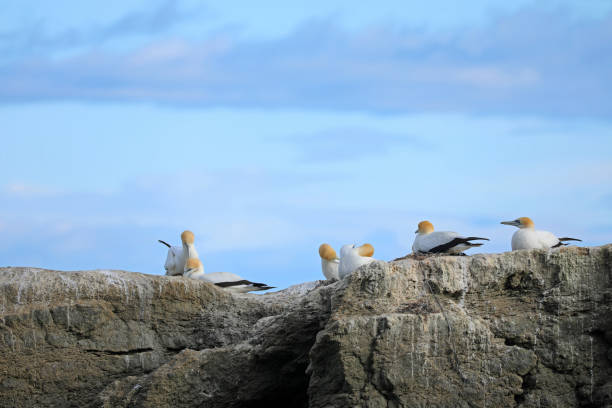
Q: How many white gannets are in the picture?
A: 6